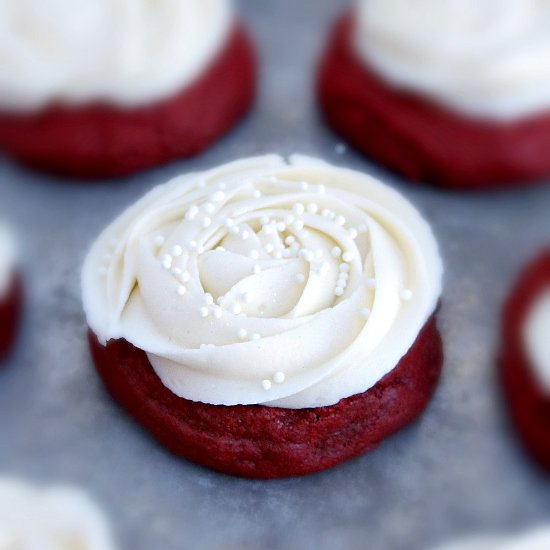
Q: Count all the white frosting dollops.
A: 7